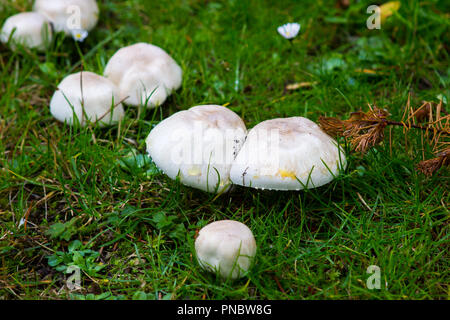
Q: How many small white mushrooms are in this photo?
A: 7